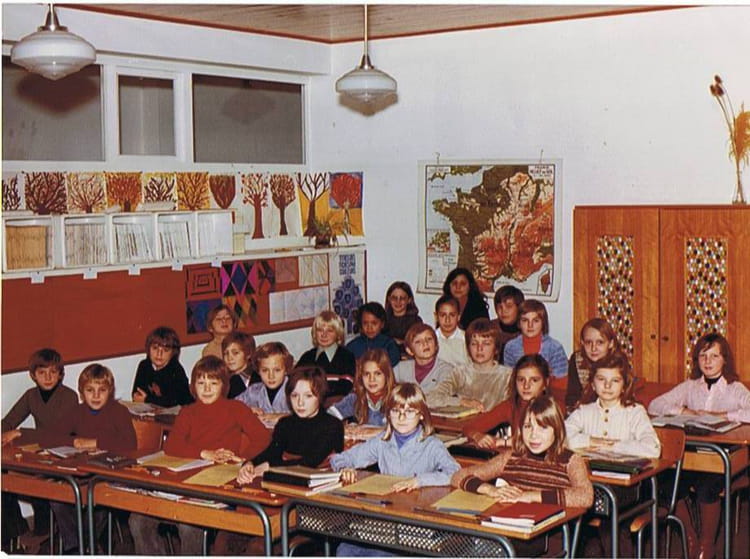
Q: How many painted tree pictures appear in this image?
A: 11